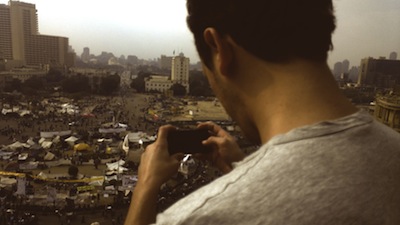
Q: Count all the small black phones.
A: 1